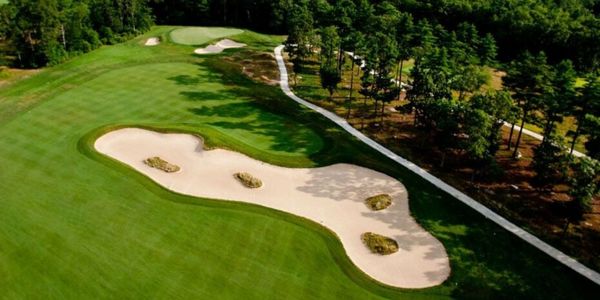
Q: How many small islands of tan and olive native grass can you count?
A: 4